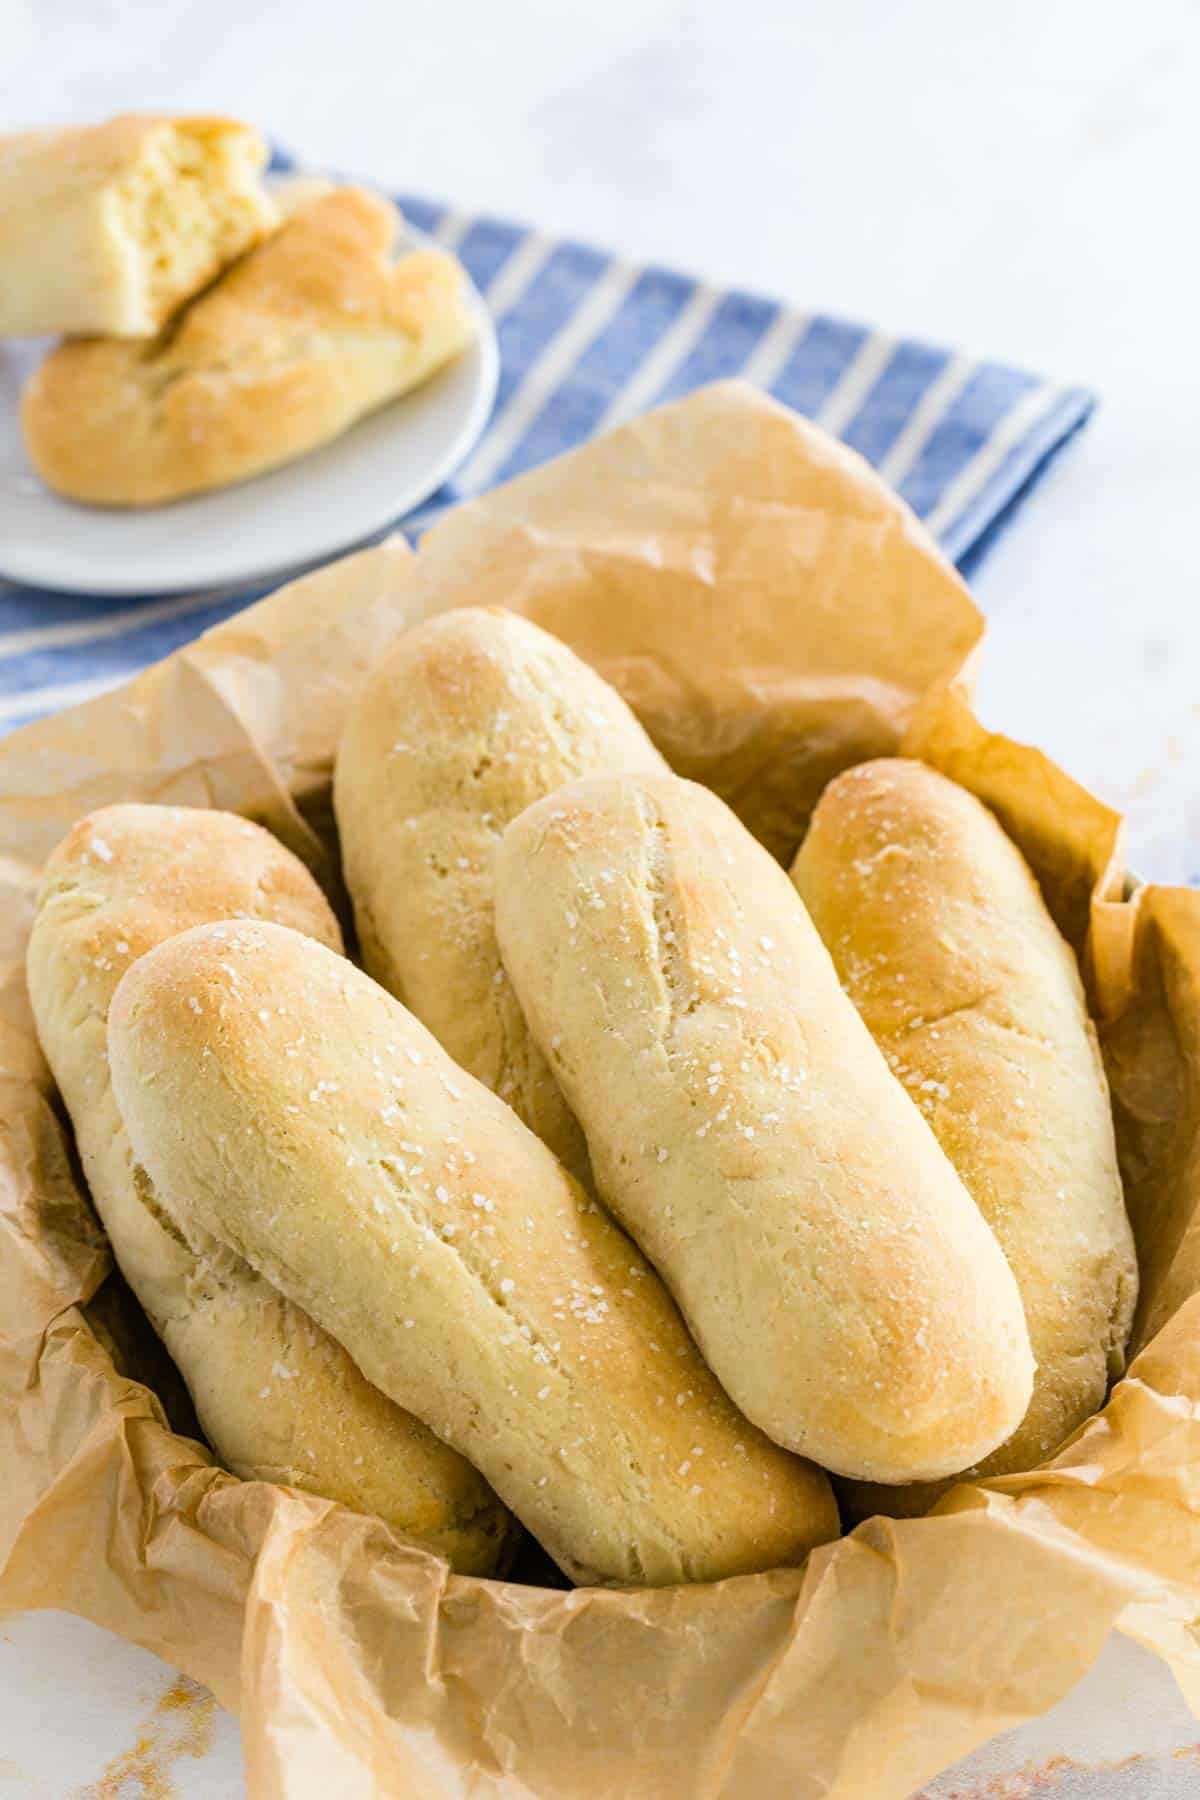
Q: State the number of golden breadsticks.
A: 7